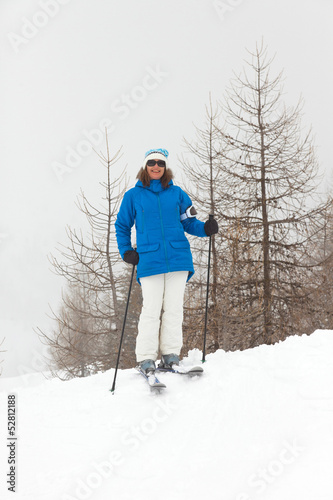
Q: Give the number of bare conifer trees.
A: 3